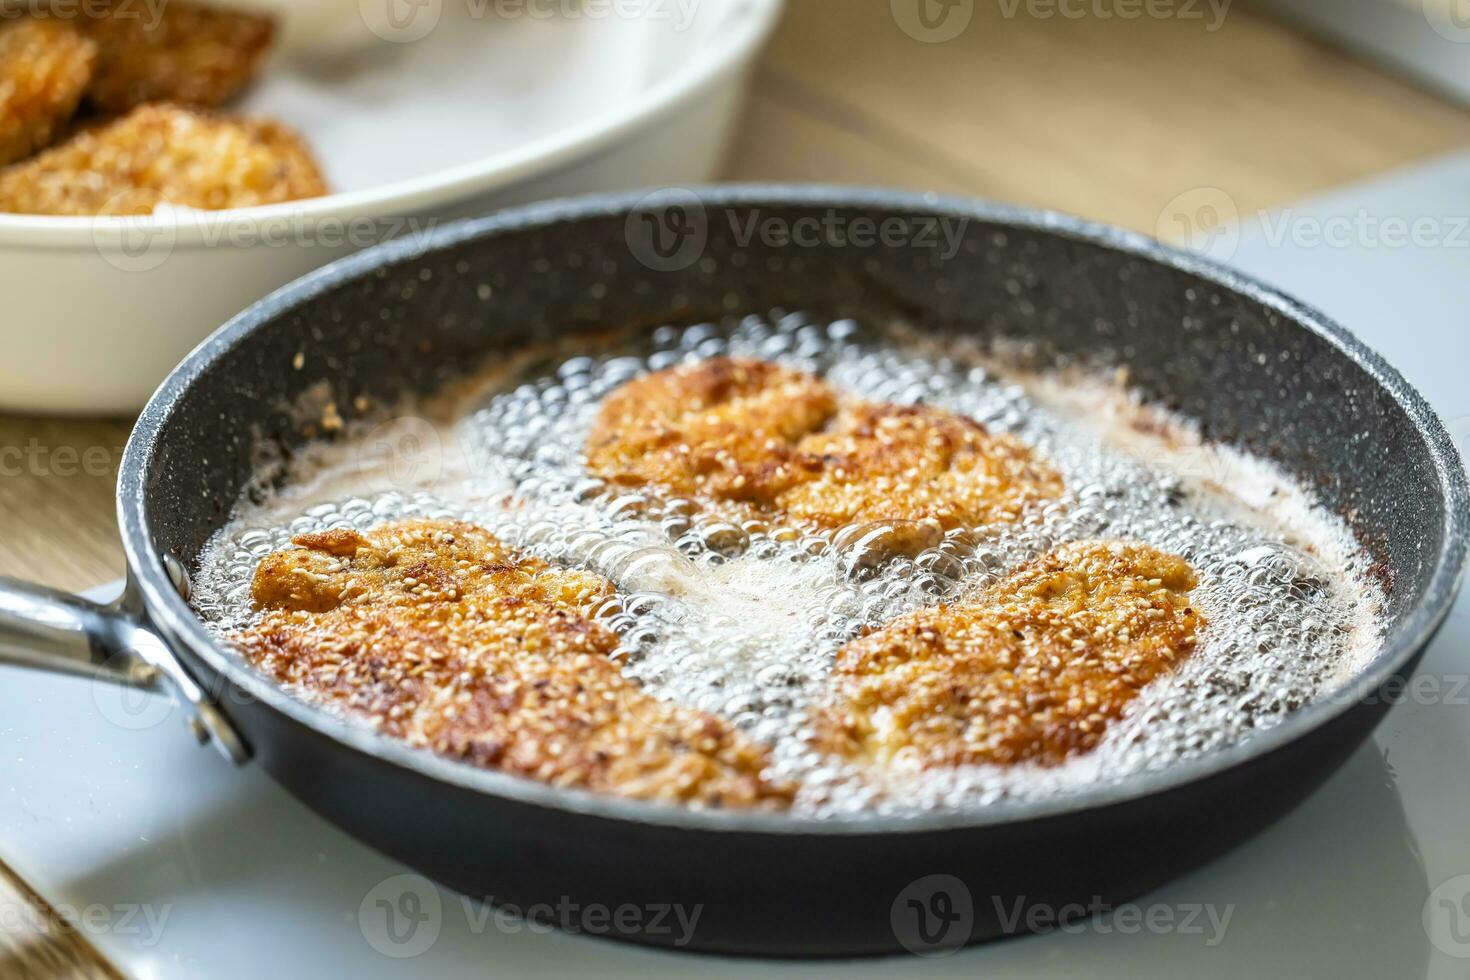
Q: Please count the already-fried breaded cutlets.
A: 3